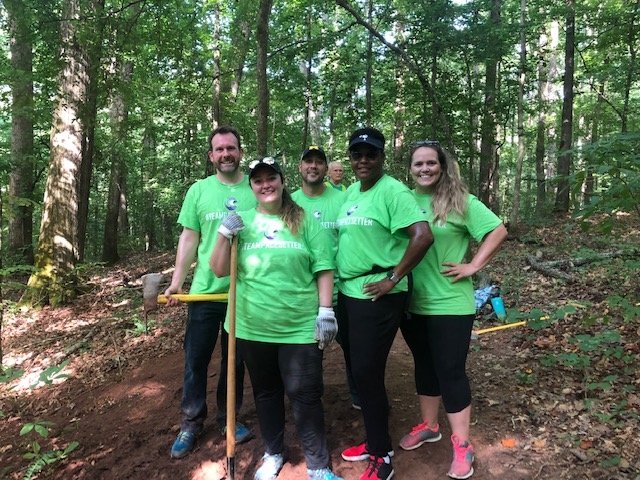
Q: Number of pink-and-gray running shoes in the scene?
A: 2